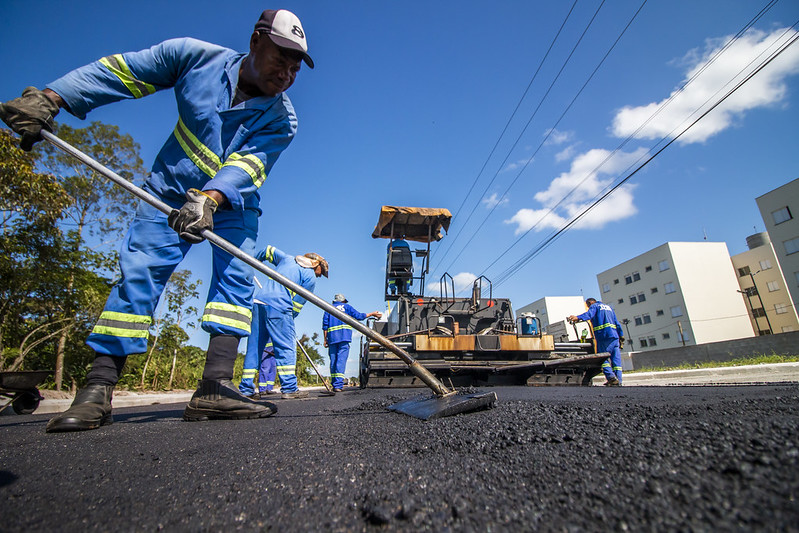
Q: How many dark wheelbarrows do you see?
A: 1